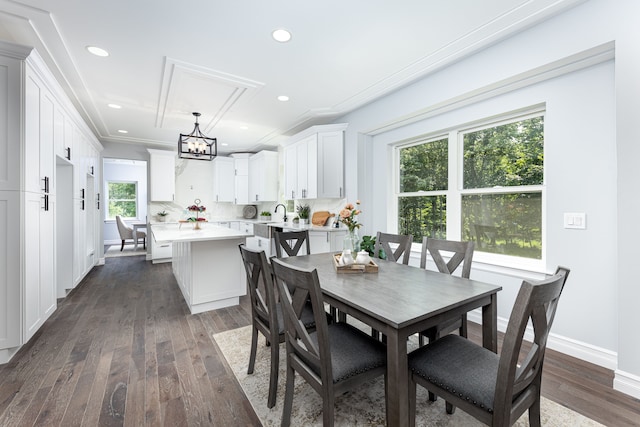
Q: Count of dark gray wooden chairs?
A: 6